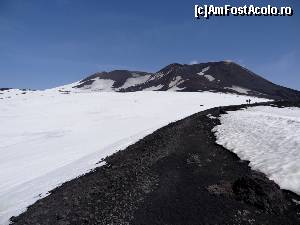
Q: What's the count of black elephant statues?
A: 0